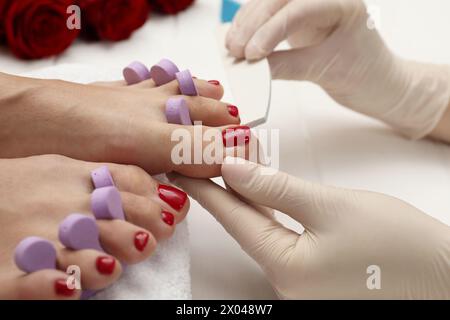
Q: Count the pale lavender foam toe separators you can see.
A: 8